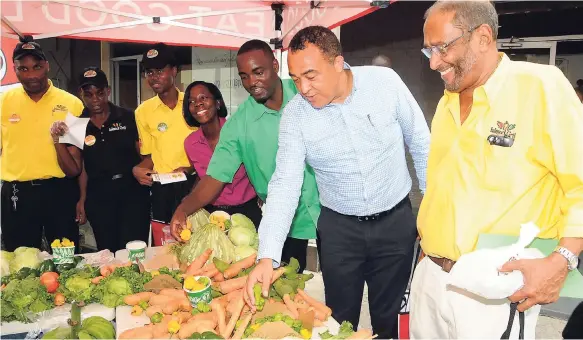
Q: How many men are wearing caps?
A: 3